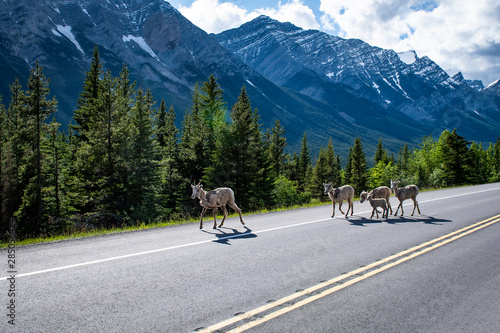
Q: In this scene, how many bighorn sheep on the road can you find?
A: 5